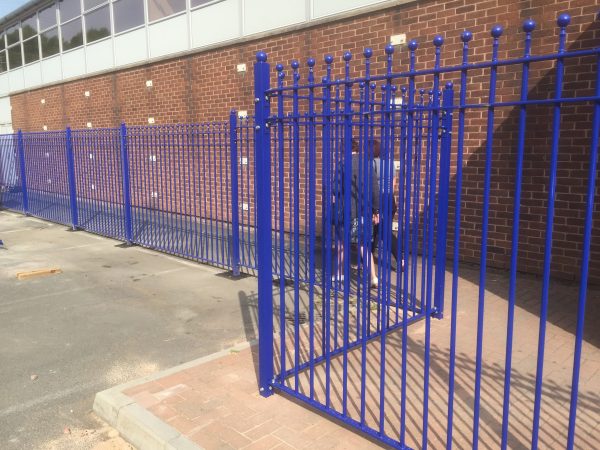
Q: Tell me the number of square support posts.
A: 6